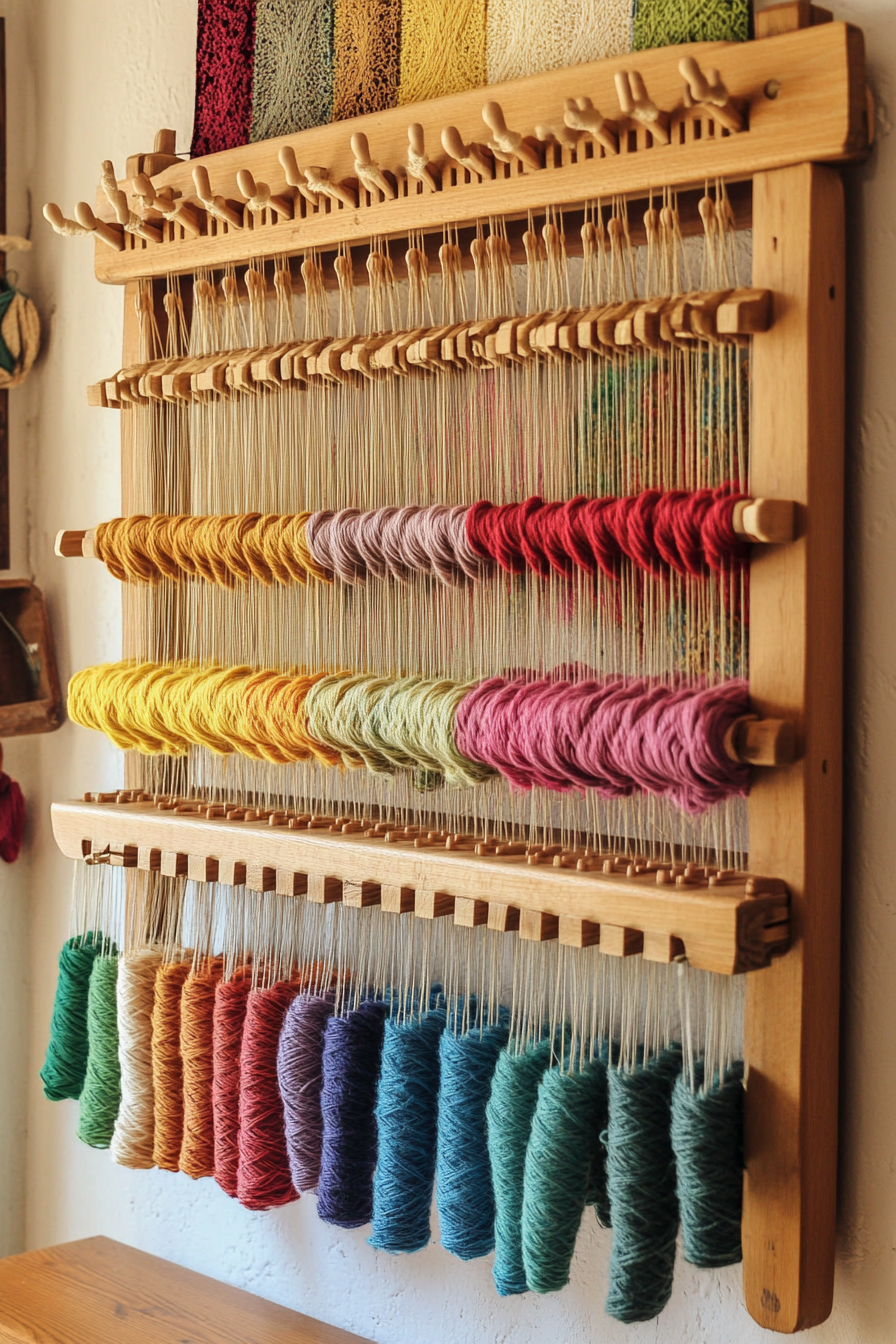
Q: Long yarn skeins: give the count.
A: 15